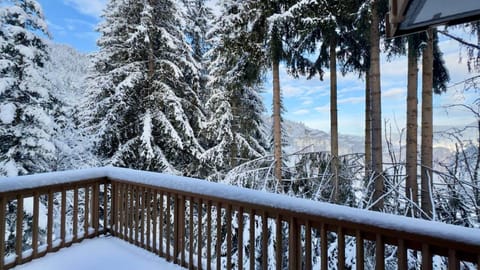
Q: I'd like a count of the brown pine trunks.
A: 6